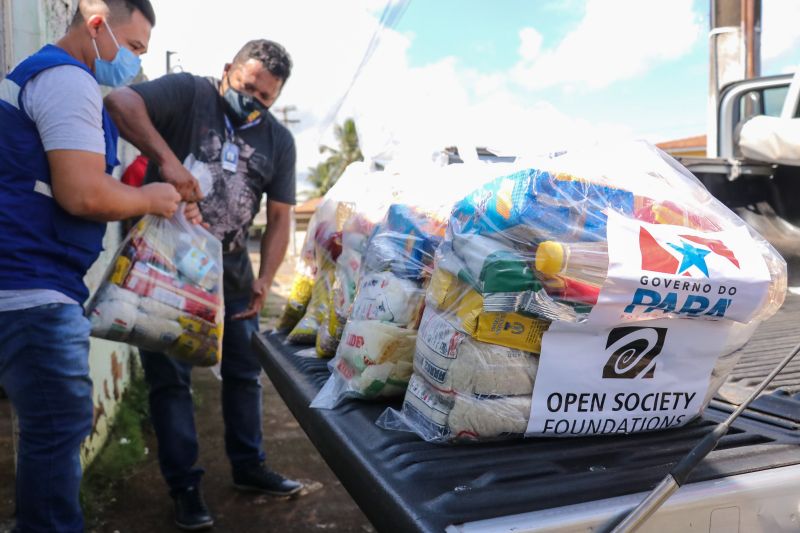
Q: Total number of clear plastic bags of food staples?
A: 6